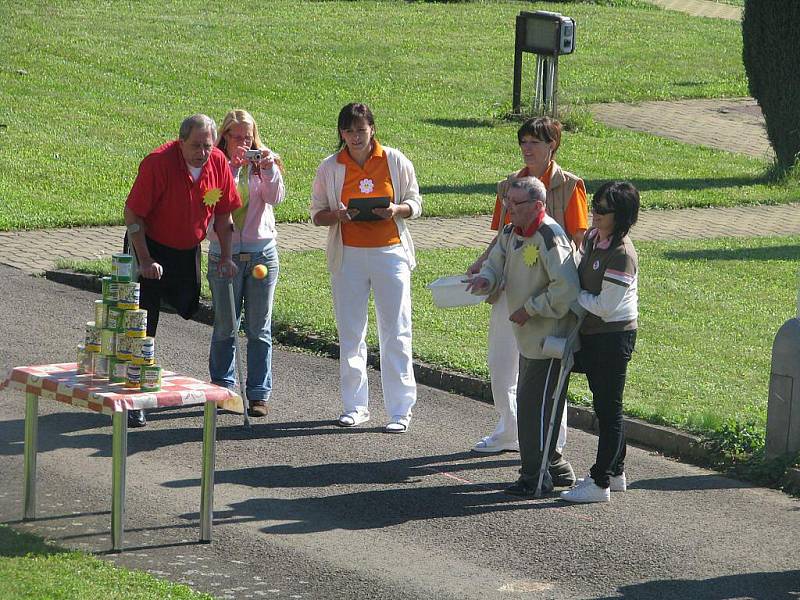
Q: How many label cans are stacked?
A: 15